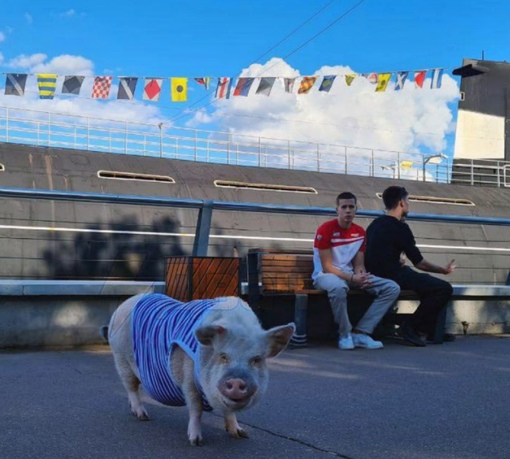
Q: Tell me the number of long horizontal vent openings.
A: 3